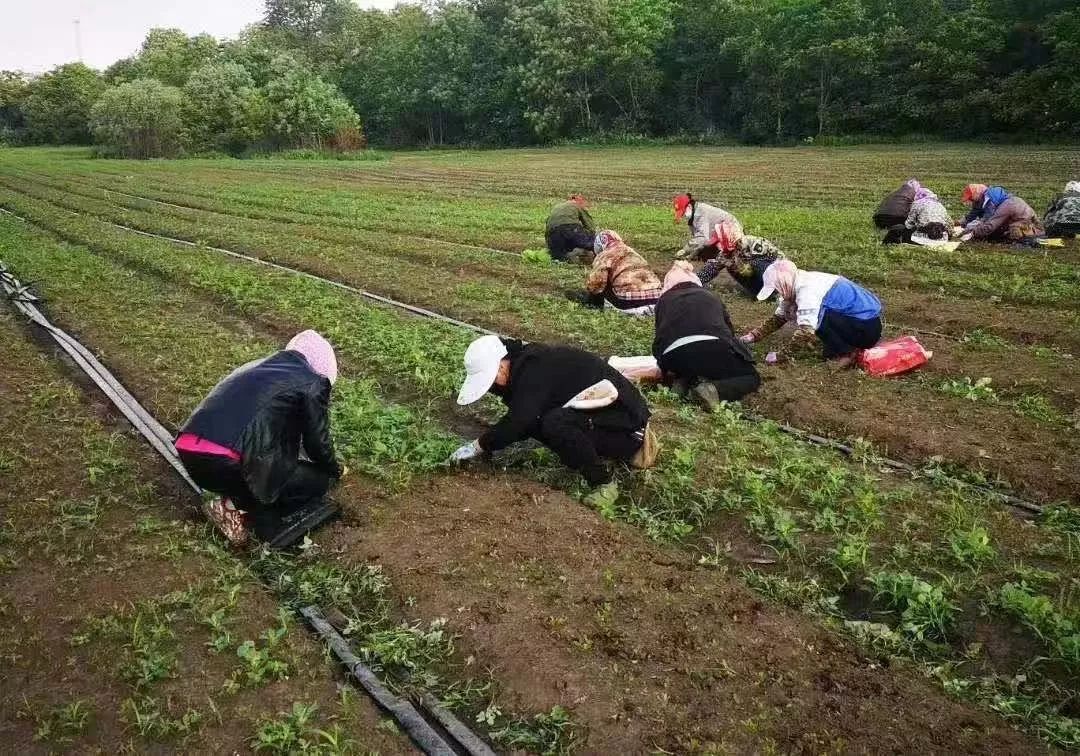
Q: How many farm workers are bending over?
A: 13